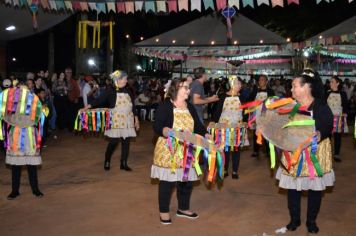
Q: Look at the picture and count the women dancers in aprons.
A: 7